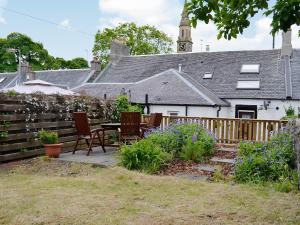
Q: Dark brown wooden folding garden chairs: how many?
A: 3